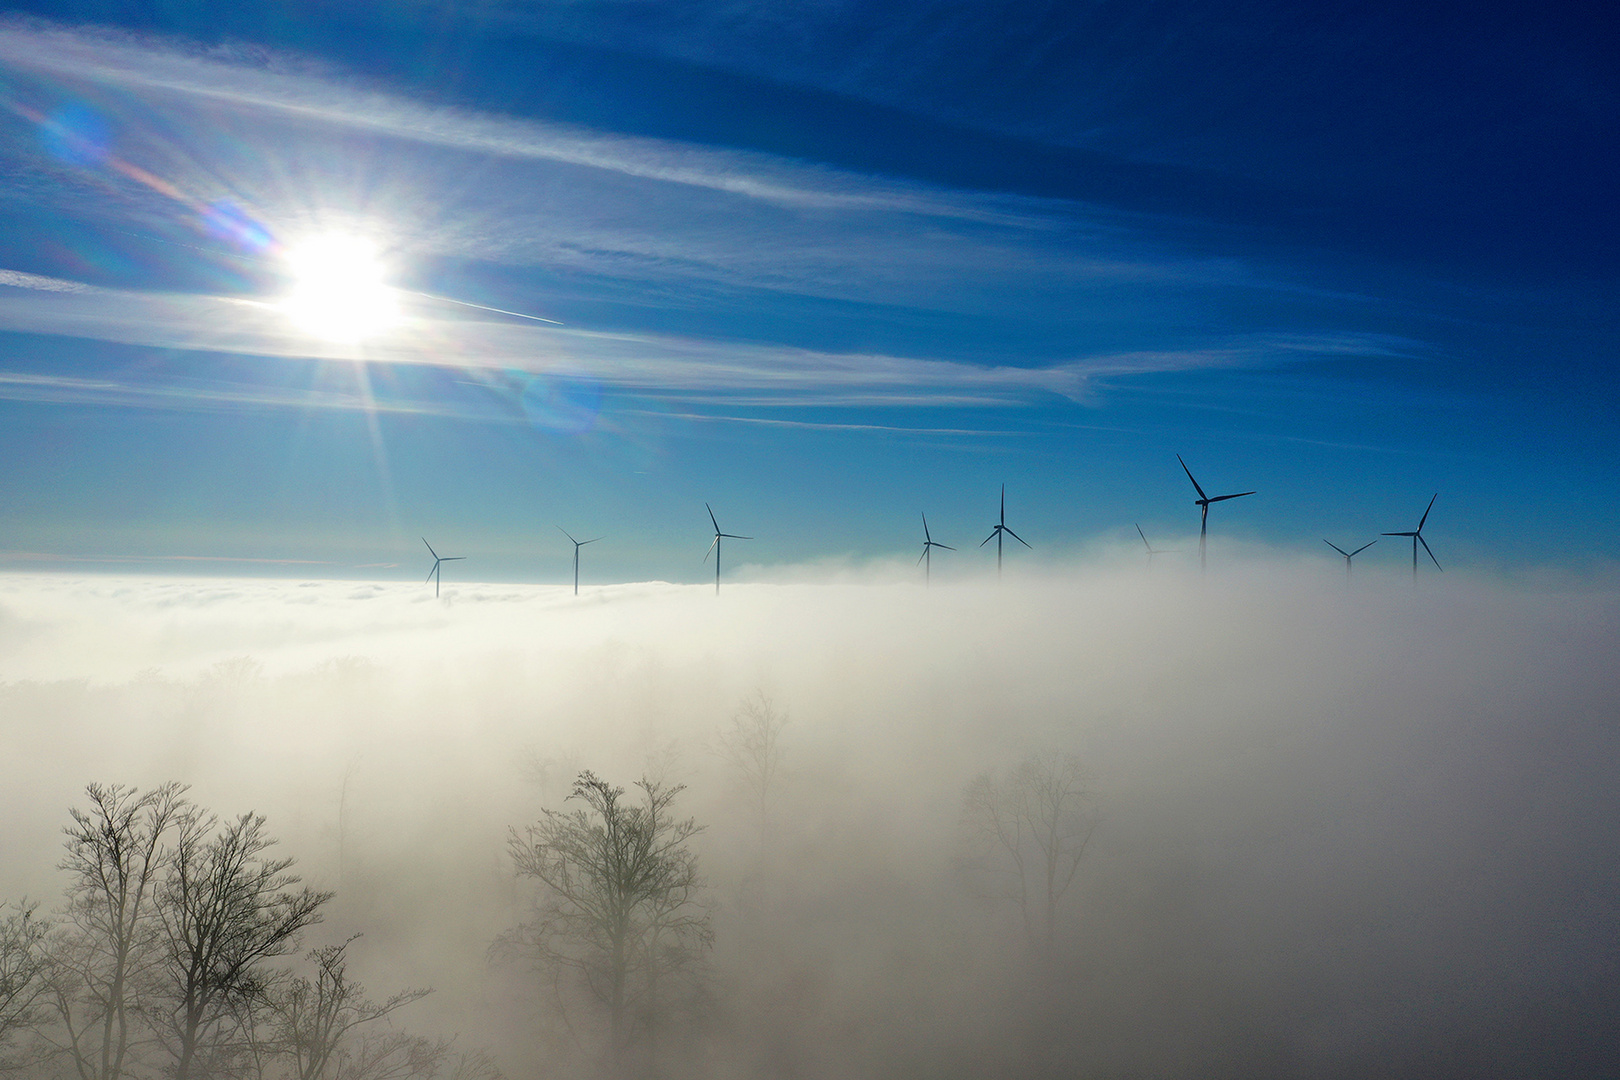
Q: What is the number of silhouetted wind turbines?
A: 9